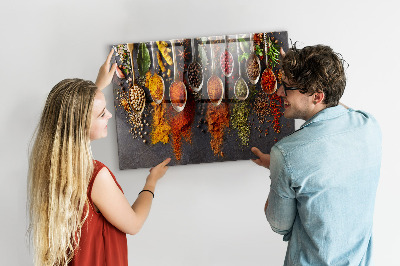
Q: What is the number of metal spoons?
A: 9